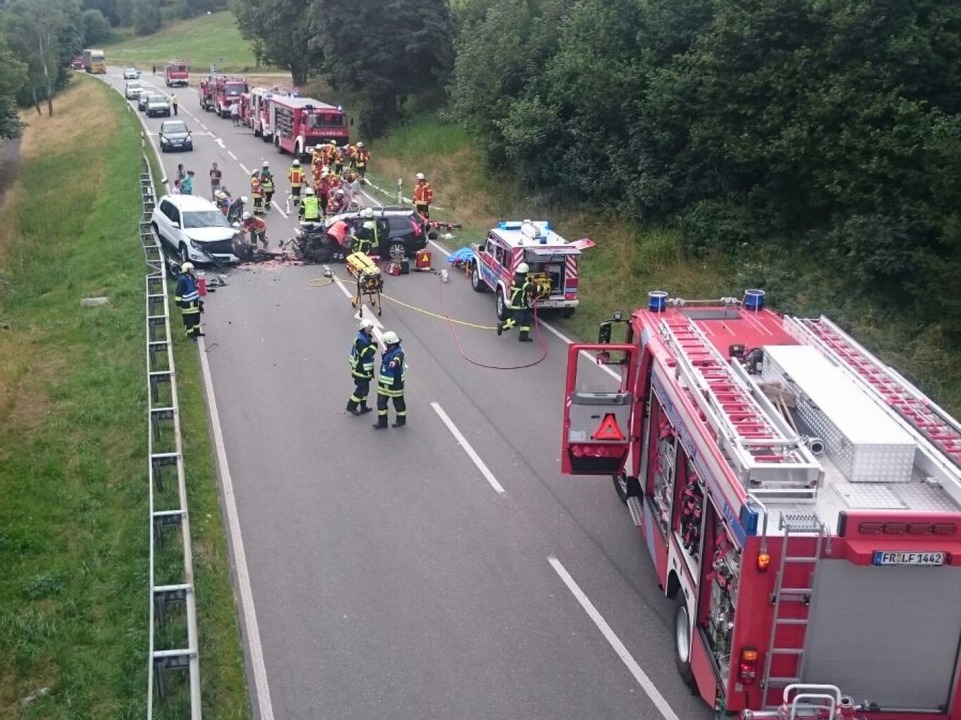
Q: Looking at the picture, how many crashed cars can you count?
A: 2